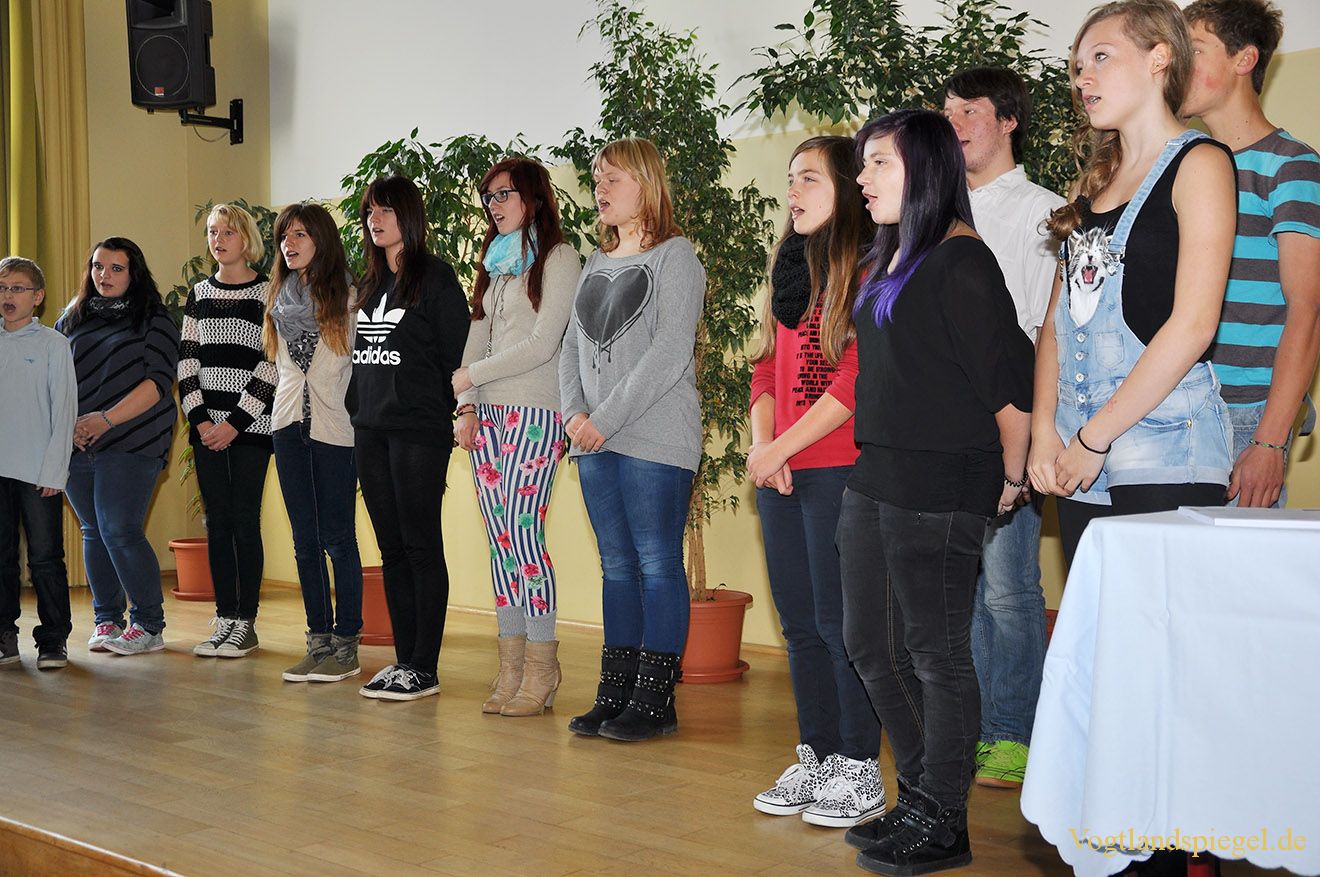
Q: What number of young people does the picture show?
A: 12